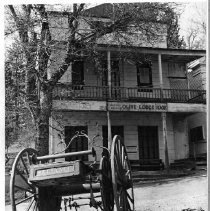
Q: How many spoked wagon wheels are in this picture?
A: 2